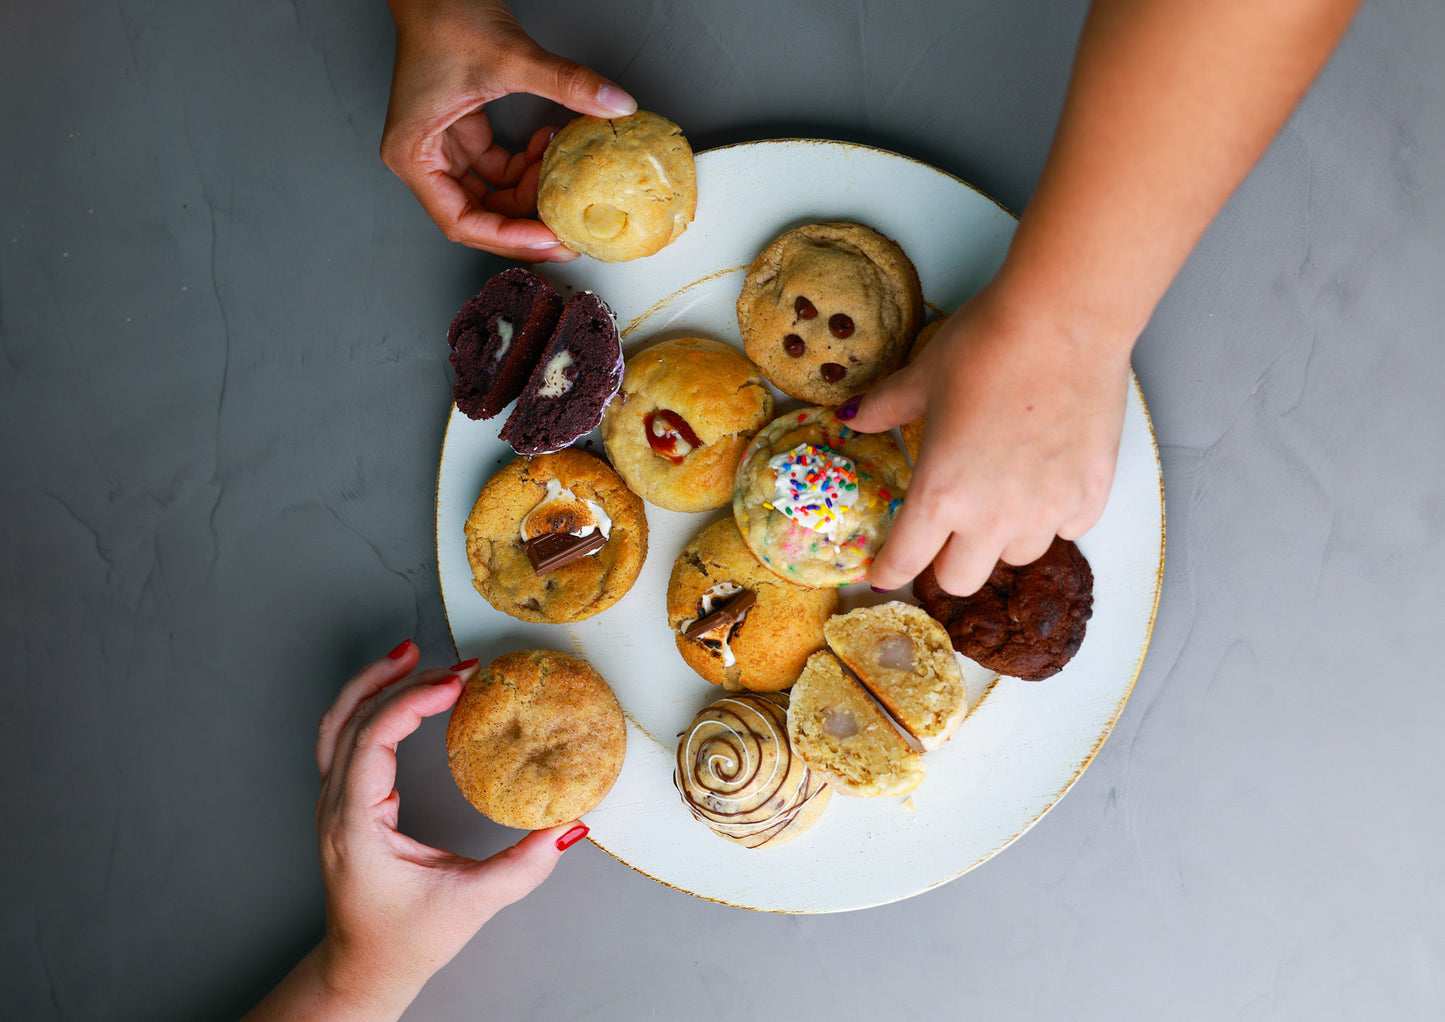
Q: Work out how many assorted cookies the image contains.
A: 12